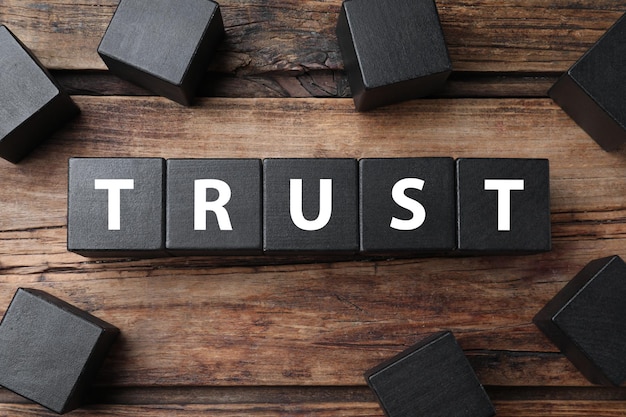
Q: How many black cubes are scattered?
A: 7